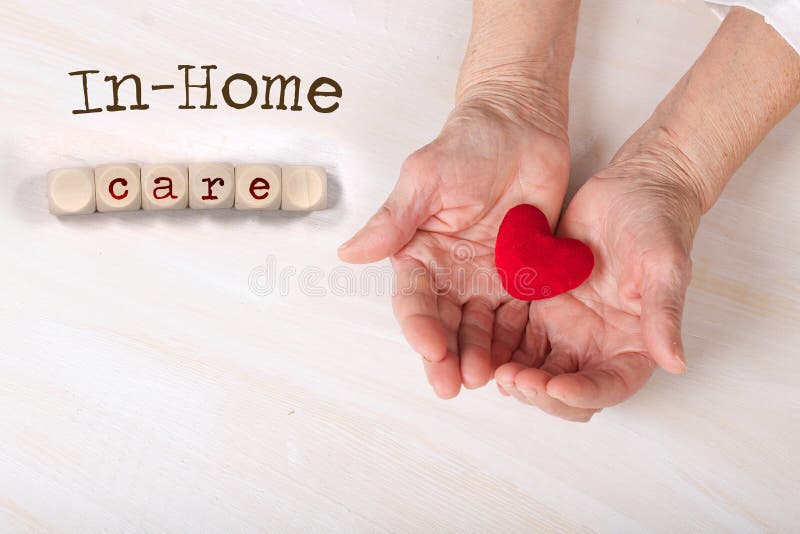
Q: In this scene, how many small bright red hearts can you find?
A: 1